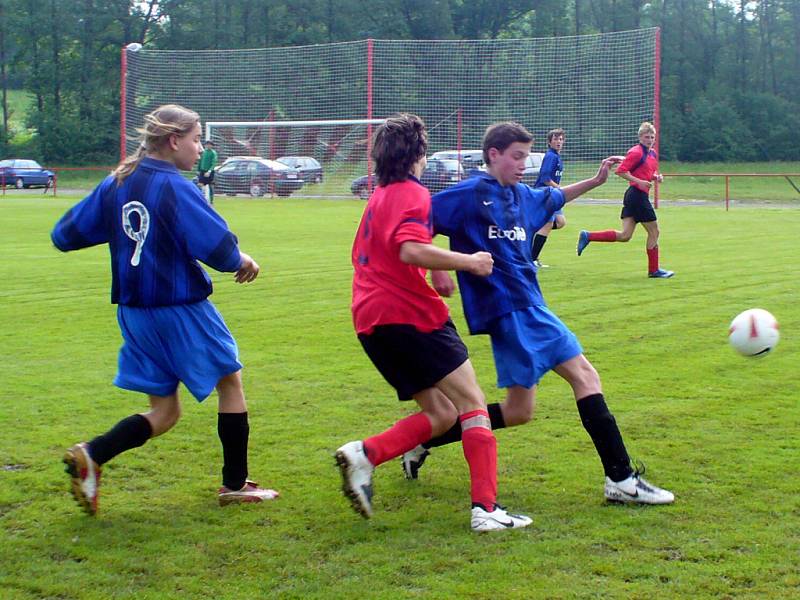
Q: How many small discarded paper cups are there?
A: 0